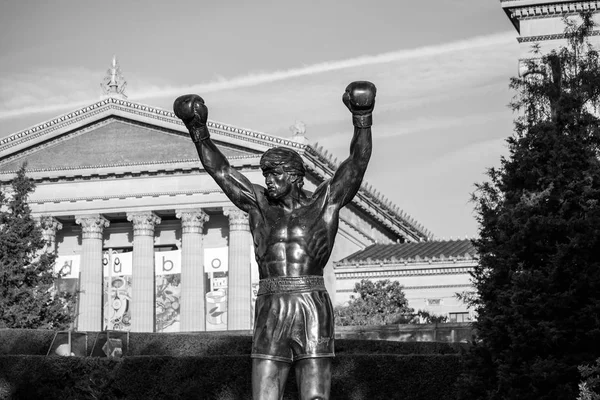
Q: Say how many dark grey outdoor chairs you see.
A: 0